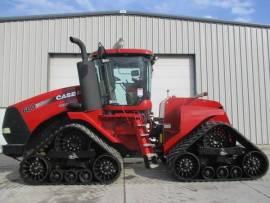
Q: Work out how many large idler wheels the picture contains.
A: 4